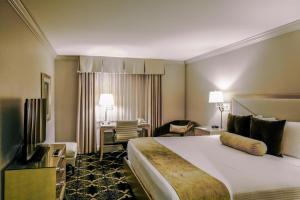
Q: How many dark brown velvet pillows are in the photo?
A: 2